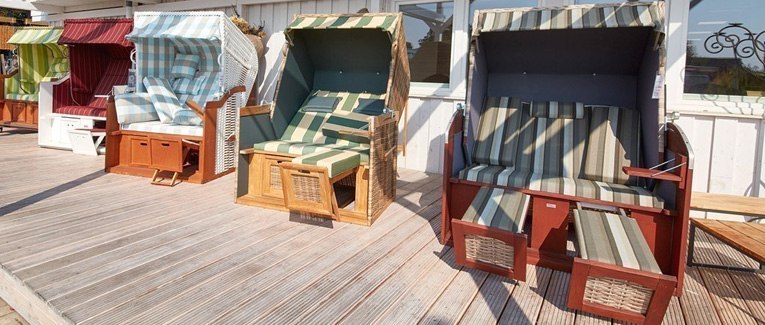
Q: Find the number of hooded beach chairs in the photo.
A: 5